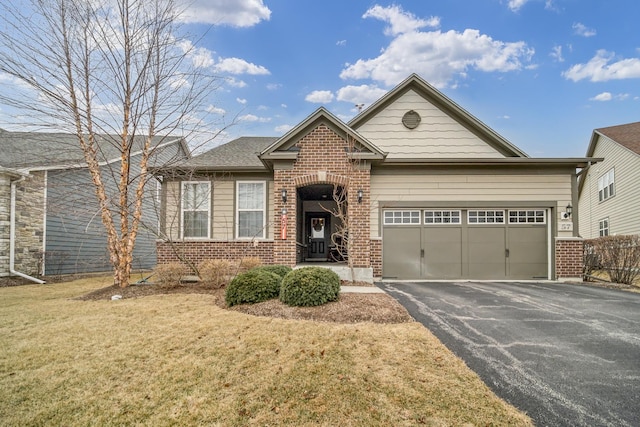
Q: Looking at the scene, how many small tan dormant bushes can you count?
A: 3